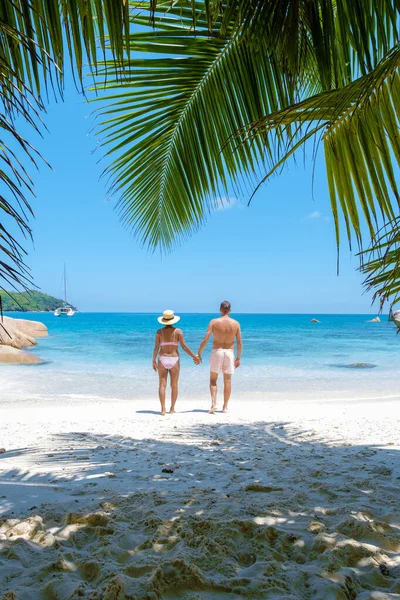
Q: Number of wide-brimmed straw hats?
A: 1